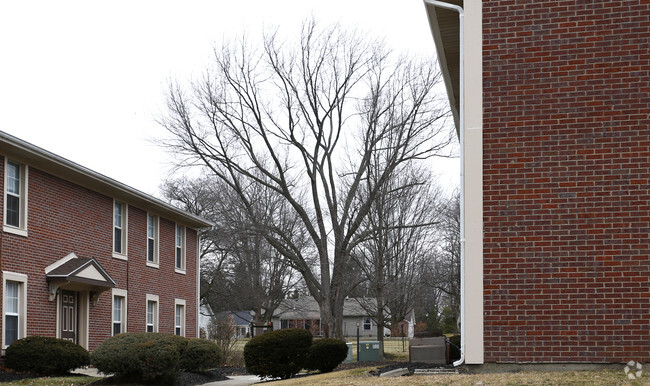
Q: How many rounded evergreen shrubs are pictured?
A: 5